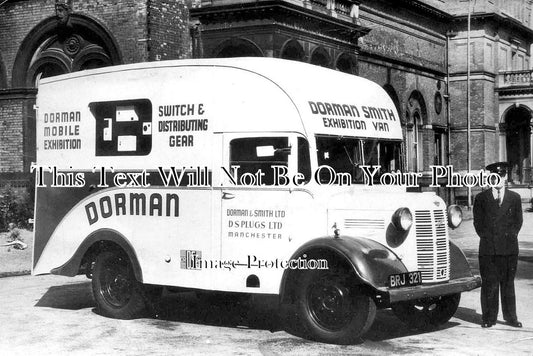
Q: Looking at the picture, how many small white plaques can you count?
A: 4